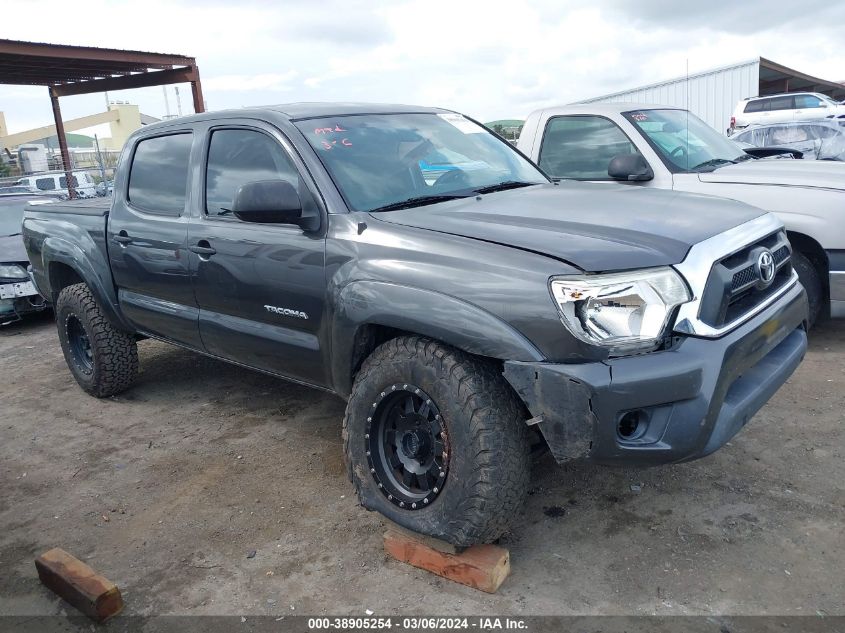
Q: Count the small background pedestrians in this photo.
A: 0